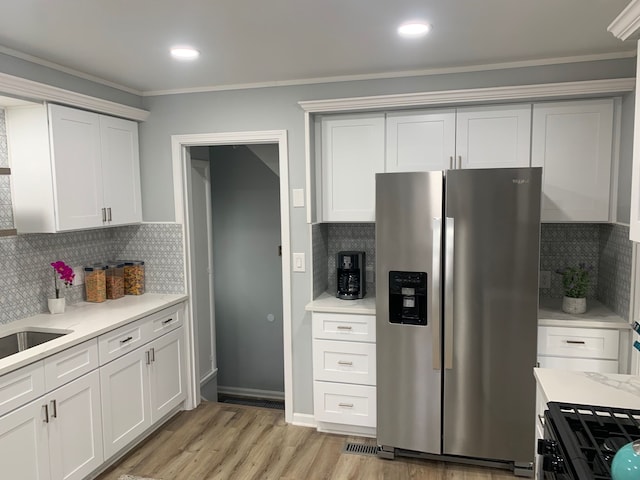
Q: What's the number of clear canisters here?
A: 3